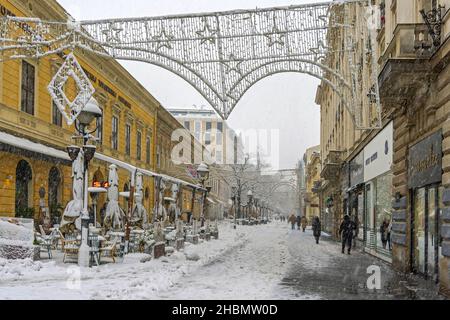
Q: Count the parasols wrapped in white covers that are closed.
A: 5